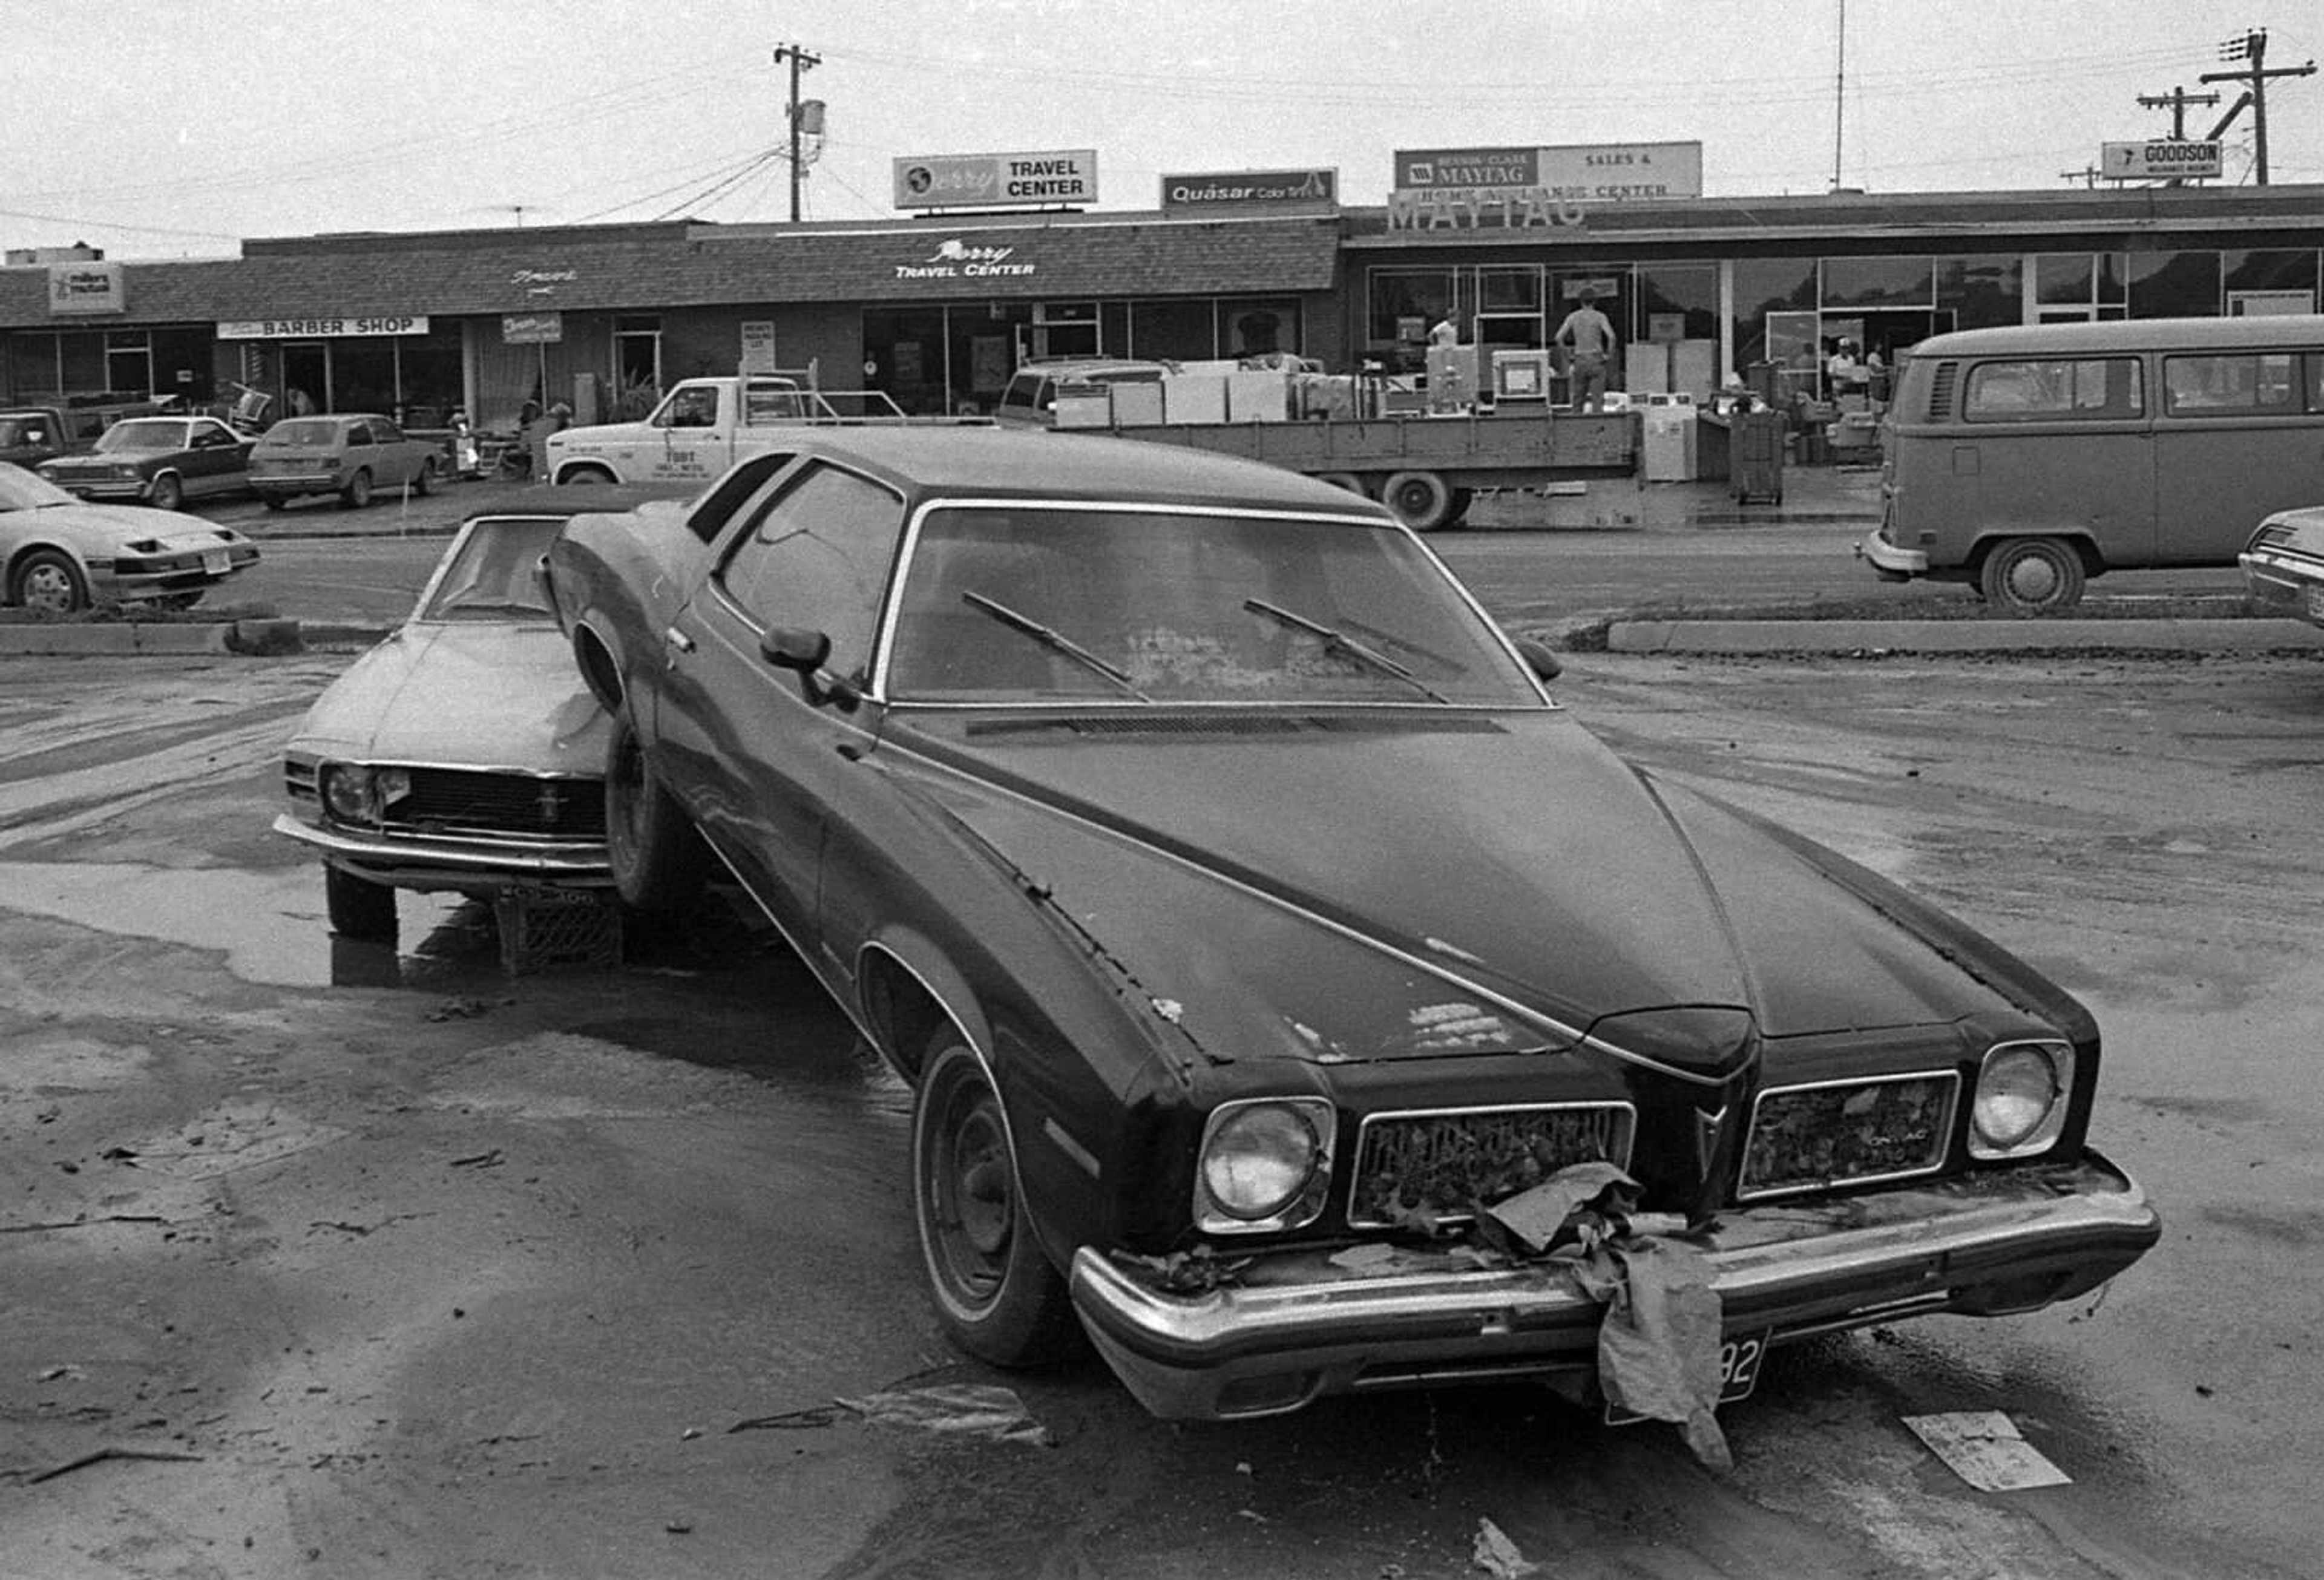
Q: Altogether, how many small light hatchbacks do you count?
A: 1